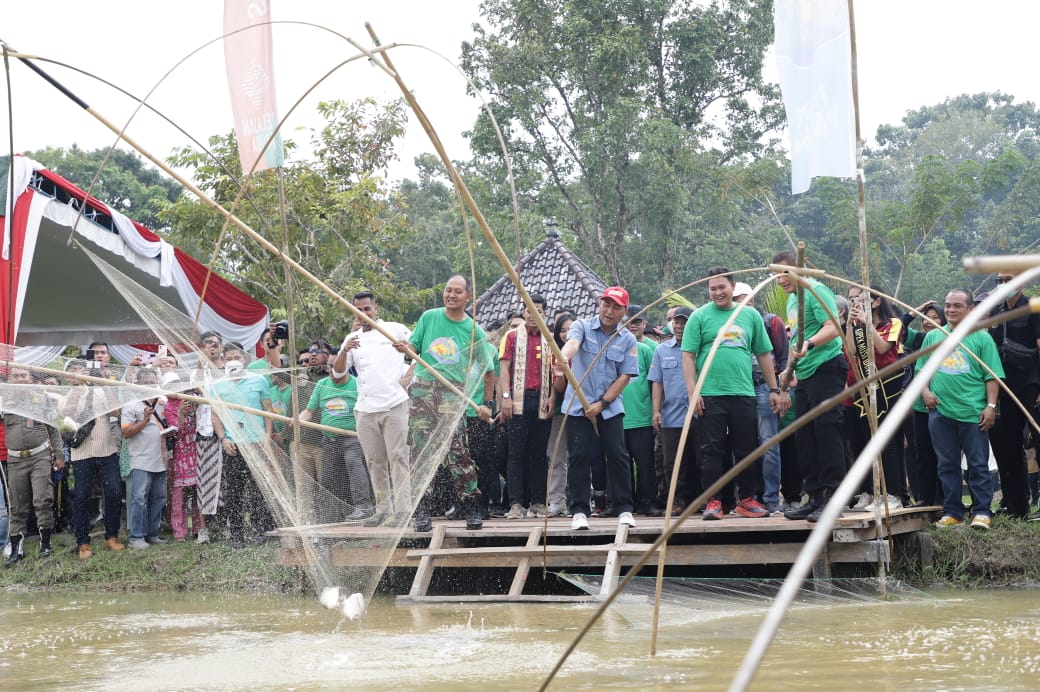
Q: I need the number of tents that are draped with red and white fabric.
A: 1